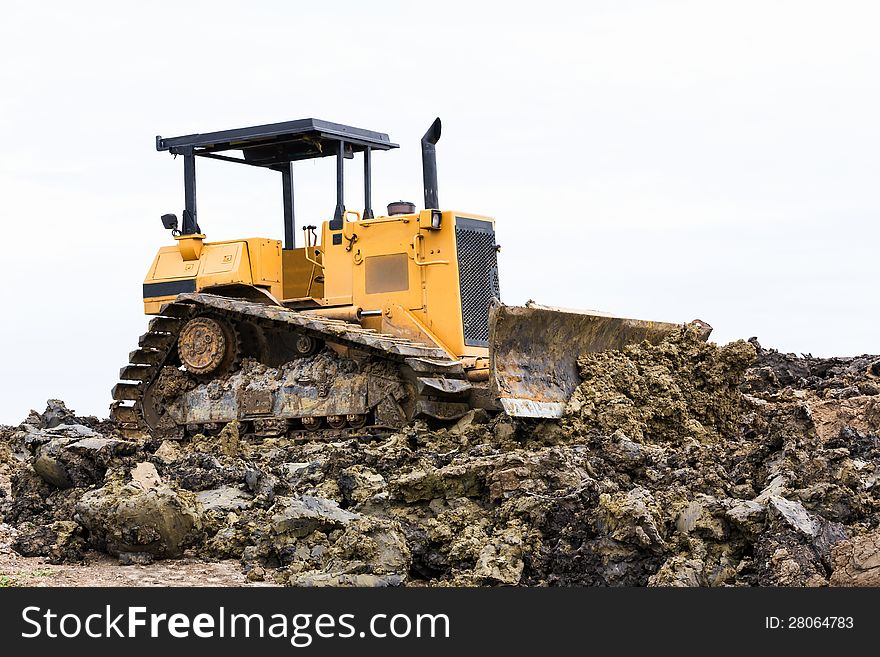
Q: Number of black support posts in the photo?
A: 4